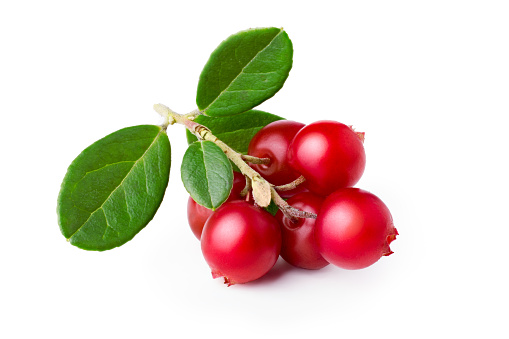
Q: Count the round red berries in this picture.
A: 6